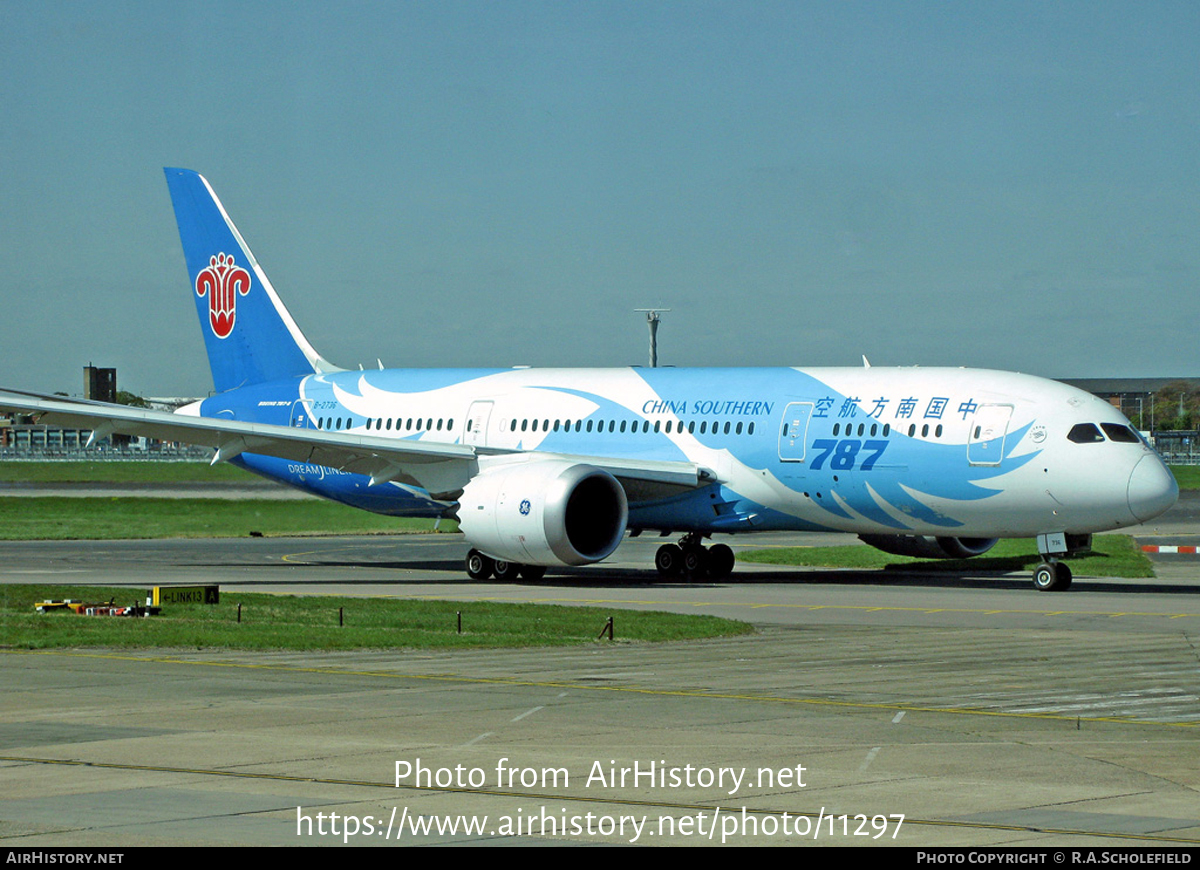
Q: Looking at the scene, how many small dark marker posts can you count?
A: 4